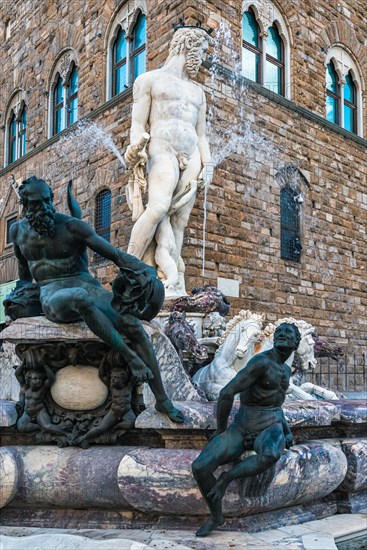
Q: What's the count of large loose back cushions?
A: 0